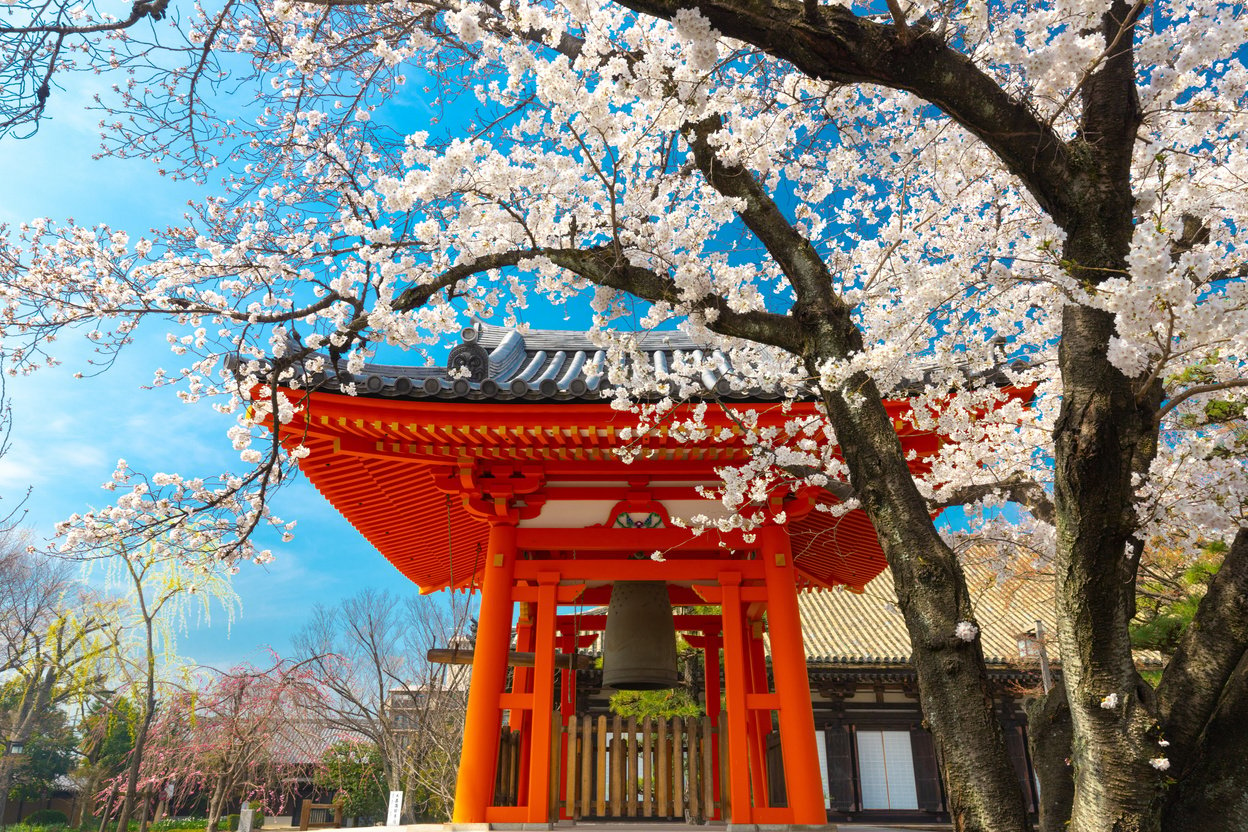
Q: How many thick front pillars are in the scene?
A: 2